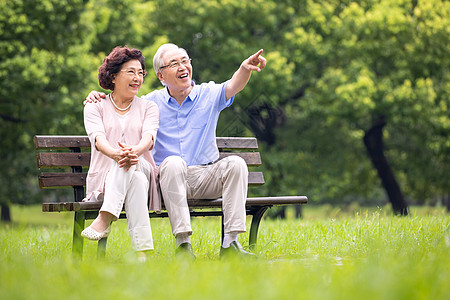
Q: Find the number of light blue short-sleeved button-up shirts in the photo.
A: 1